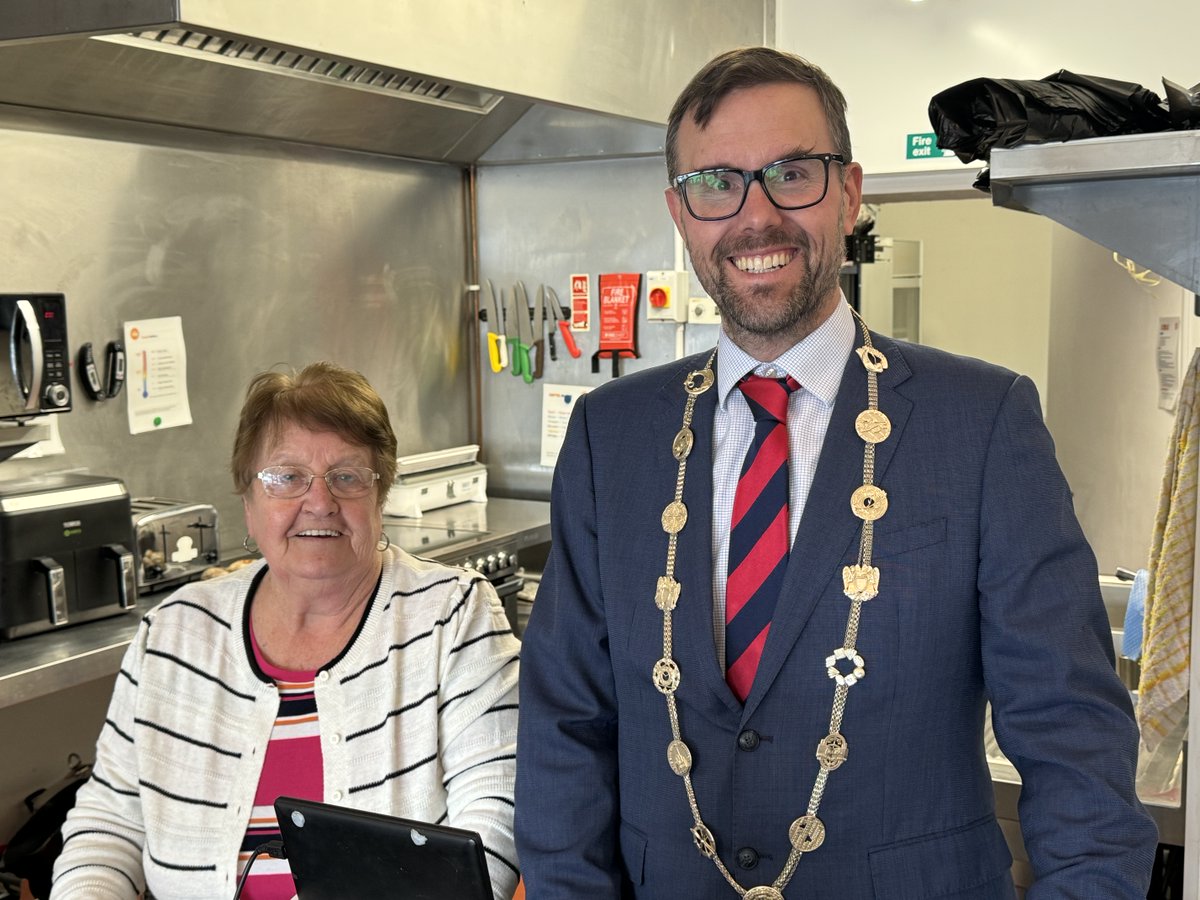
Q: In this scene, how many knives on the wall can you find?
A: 7